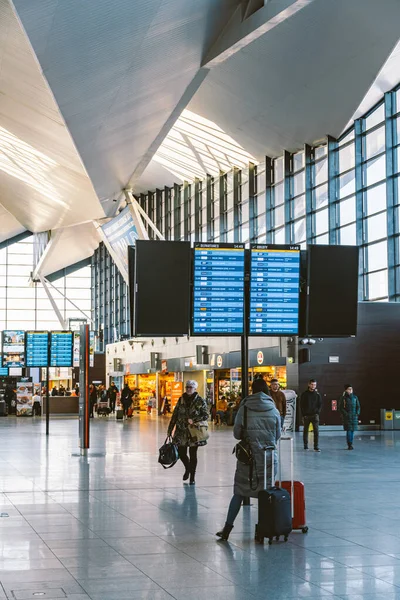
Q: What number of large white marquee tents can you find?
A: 0